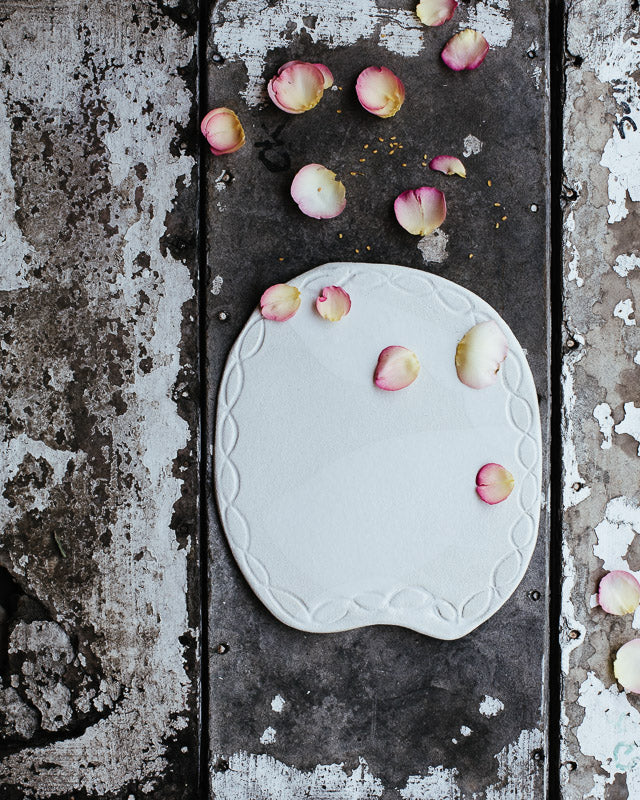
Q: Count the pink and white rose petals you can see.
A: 15